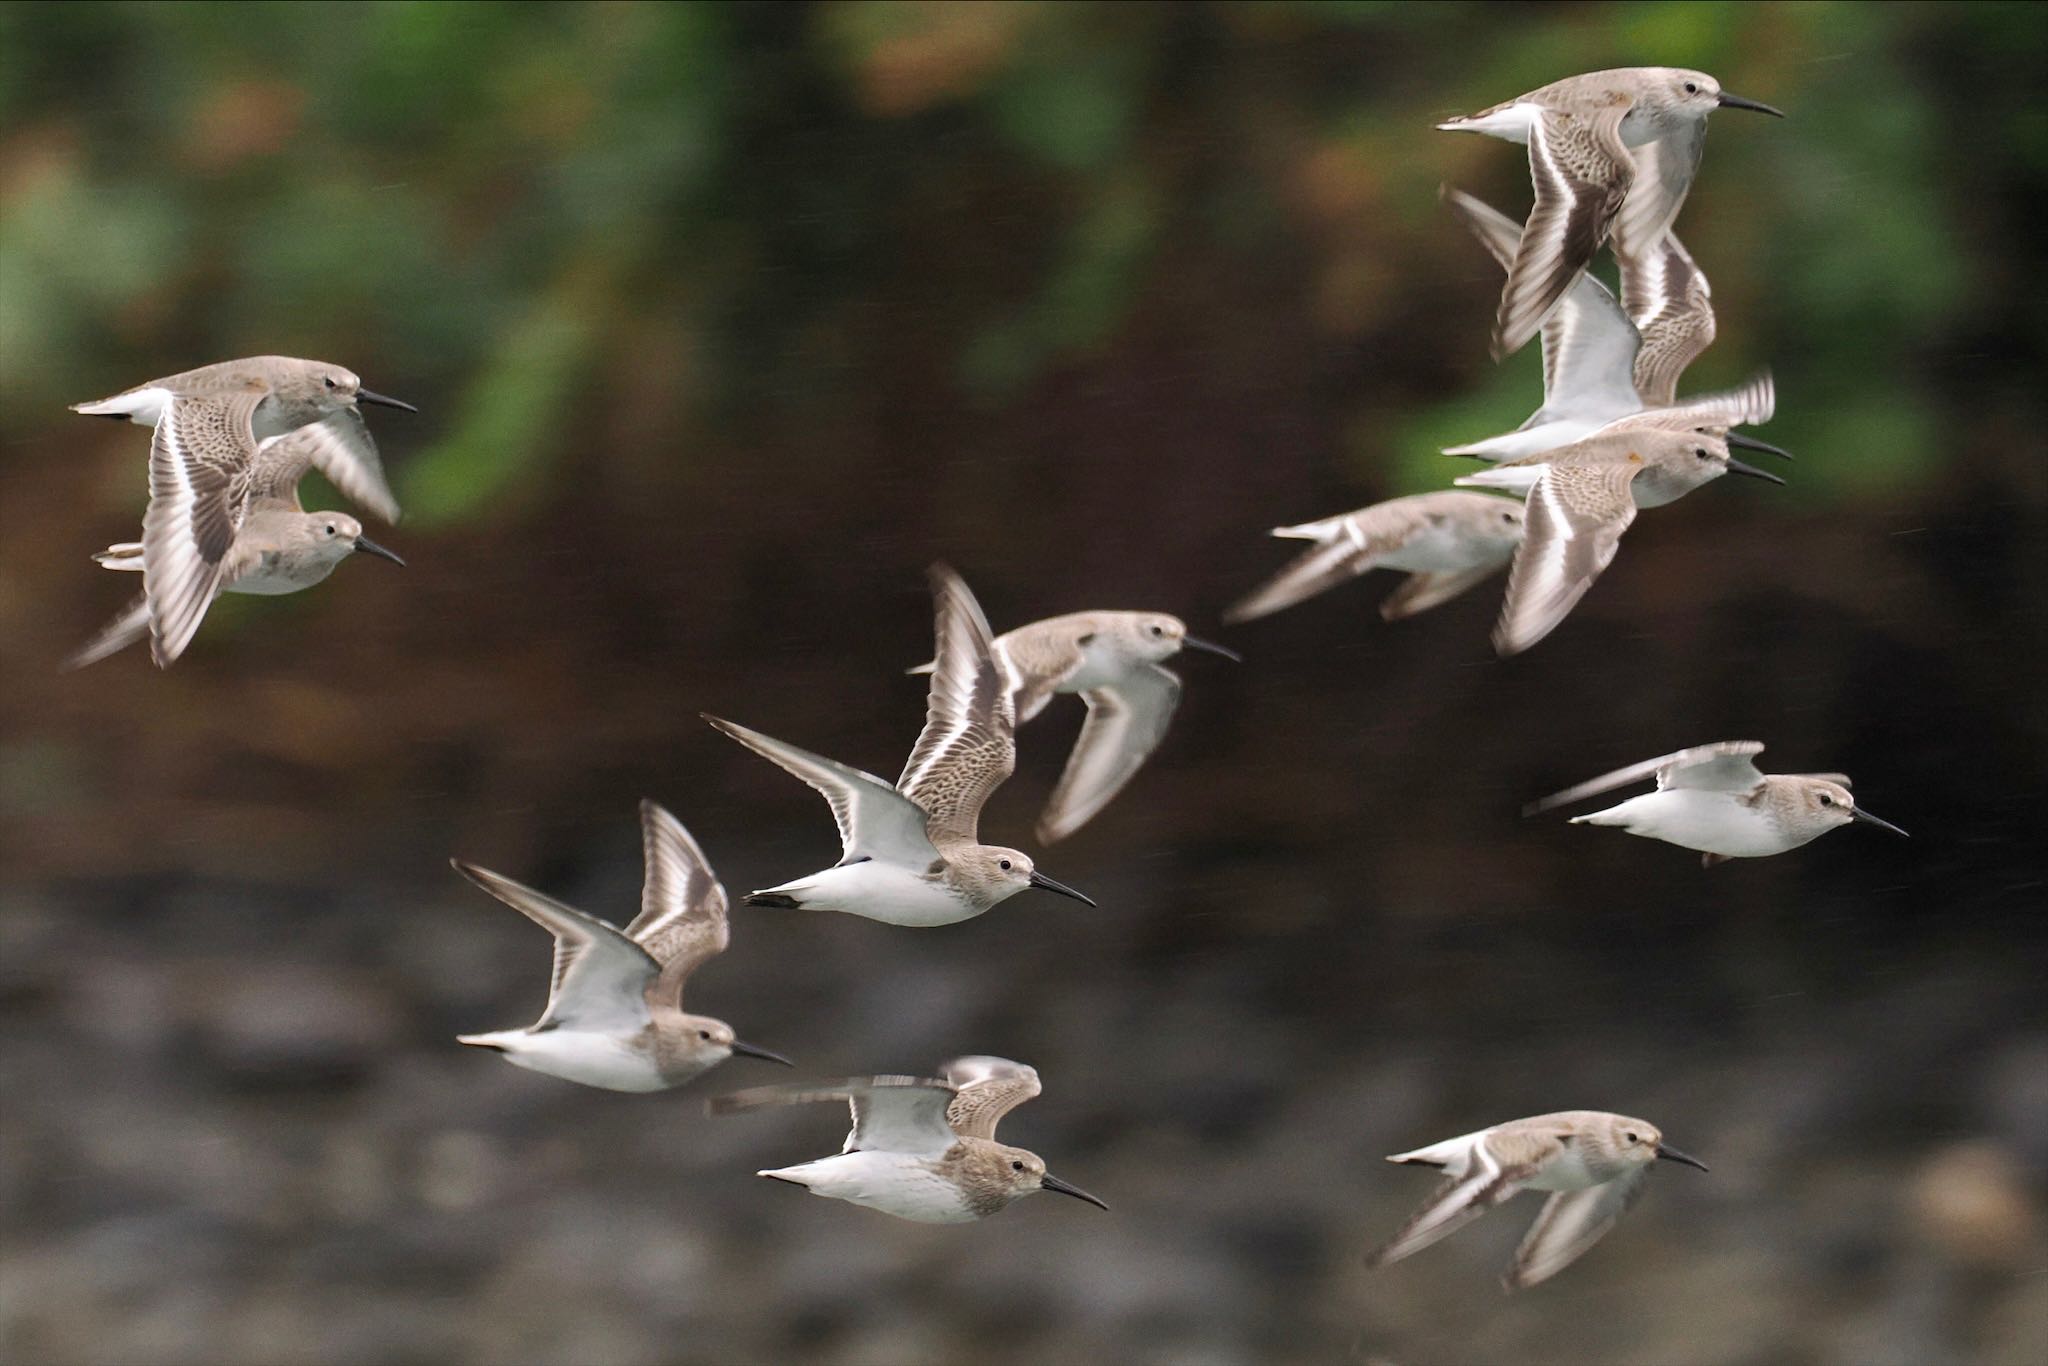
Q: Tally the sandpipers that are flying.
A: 12